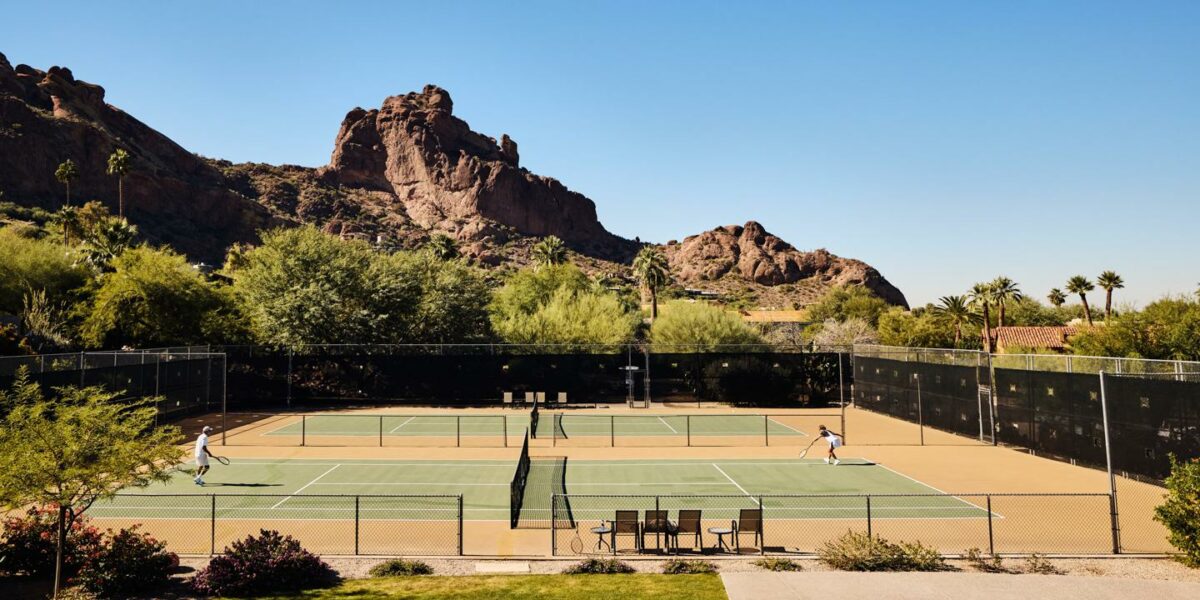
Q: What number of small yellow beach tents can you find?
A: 0